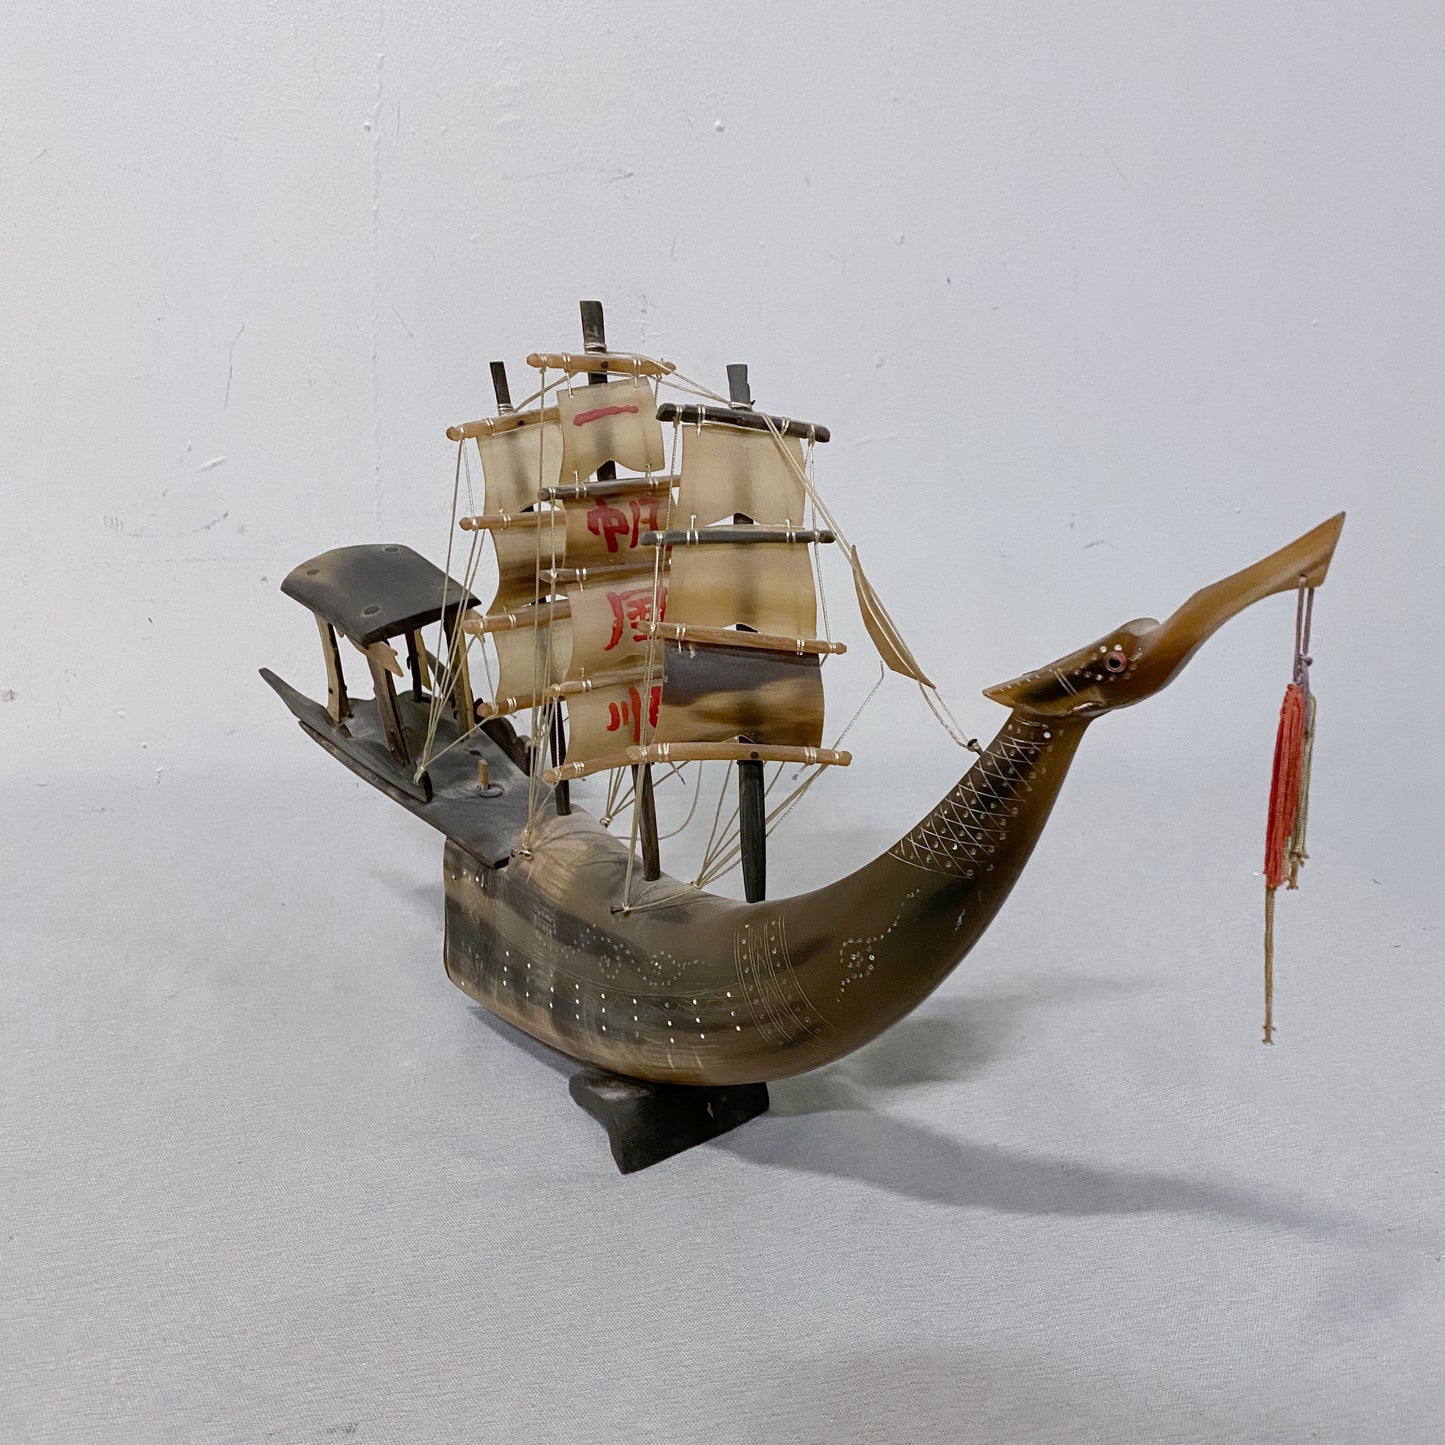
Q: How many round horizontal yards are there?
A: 13